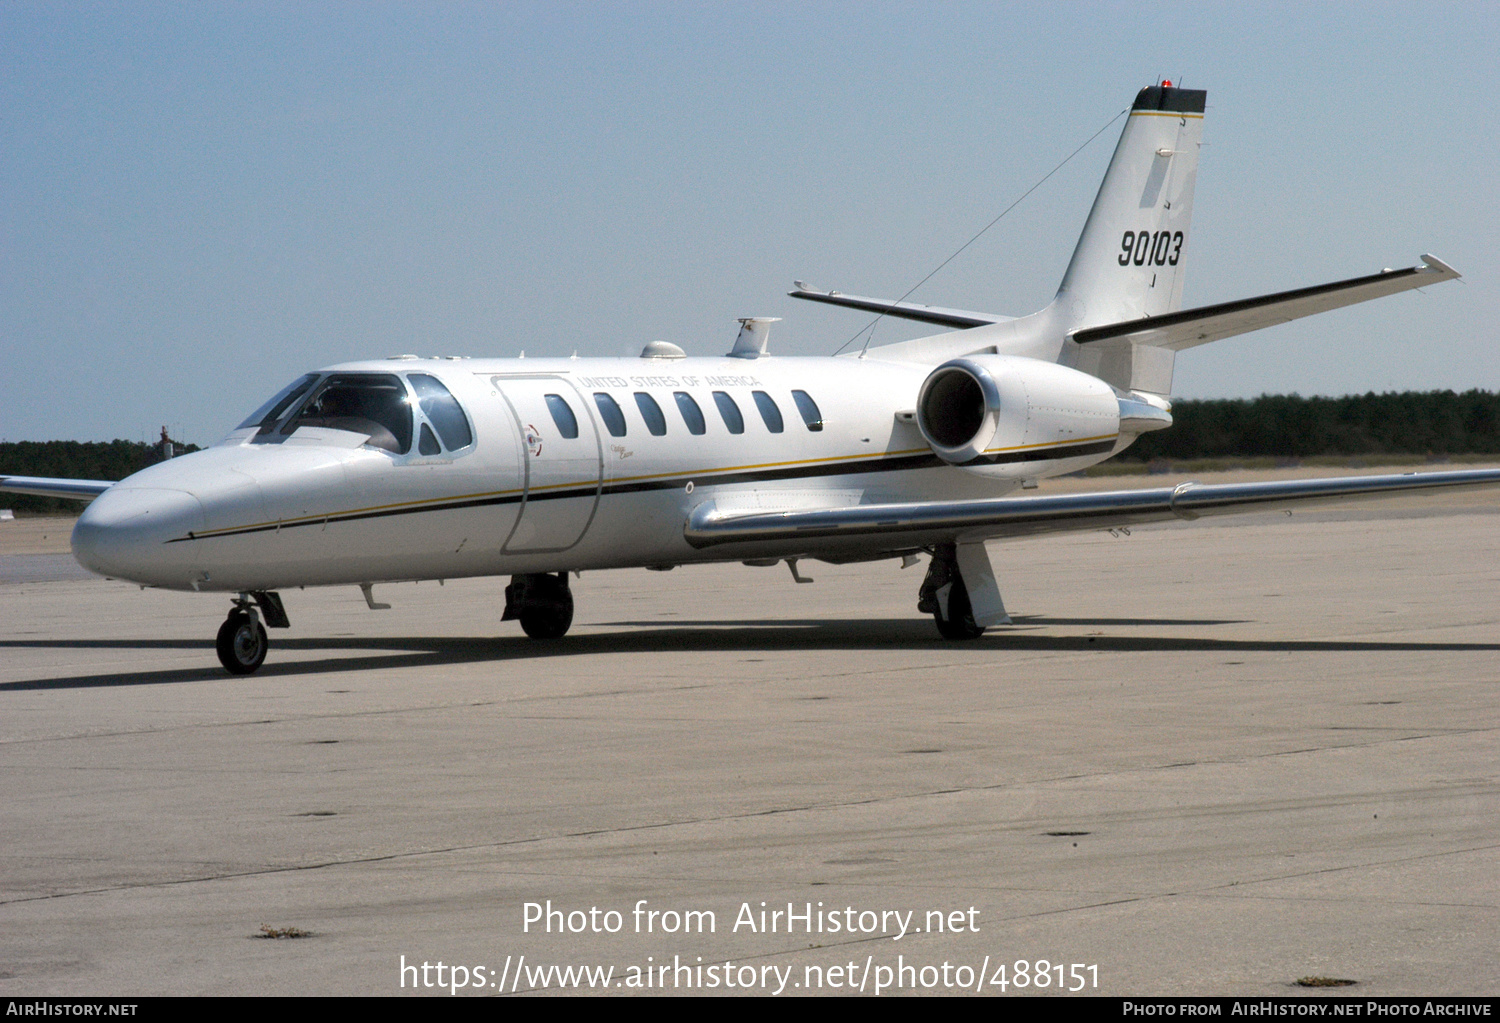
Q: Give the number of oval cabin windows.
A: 7